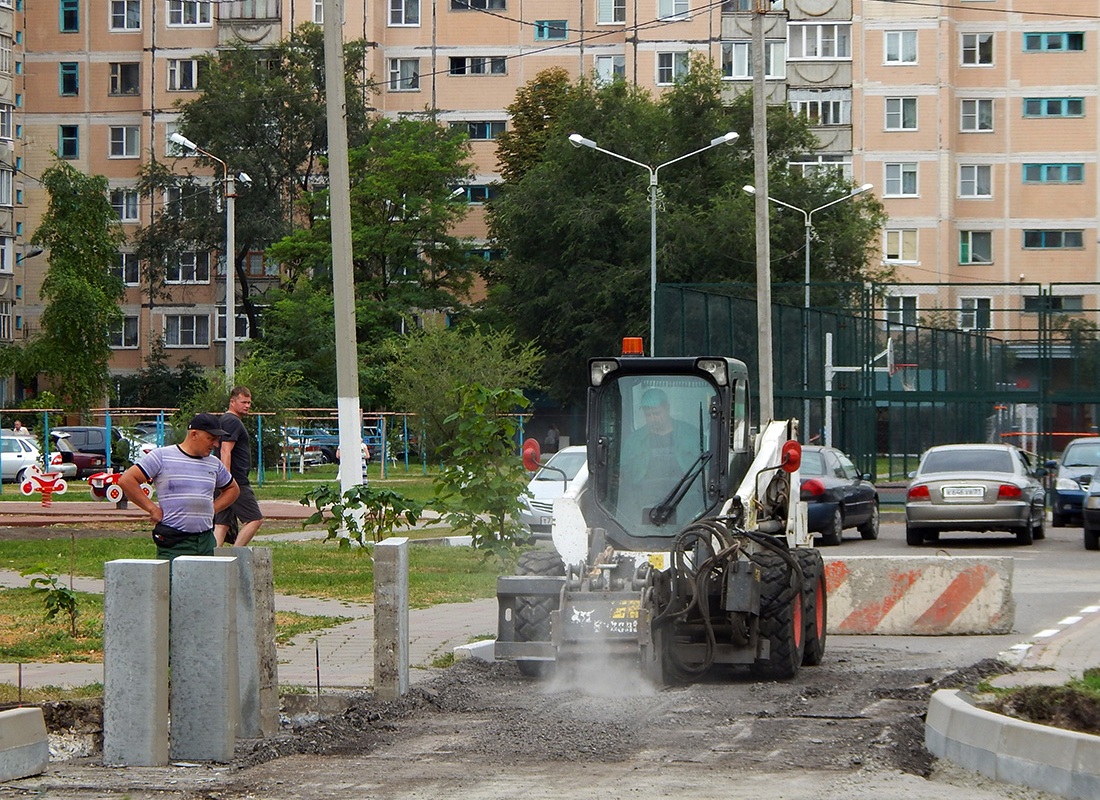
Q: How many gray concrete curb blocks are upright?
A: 4